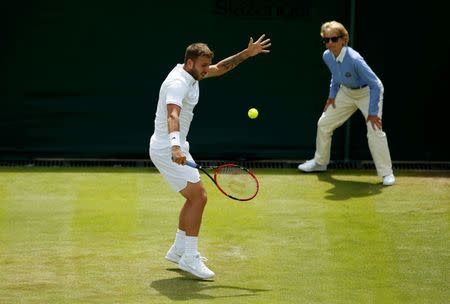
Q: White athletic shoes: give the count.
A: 4